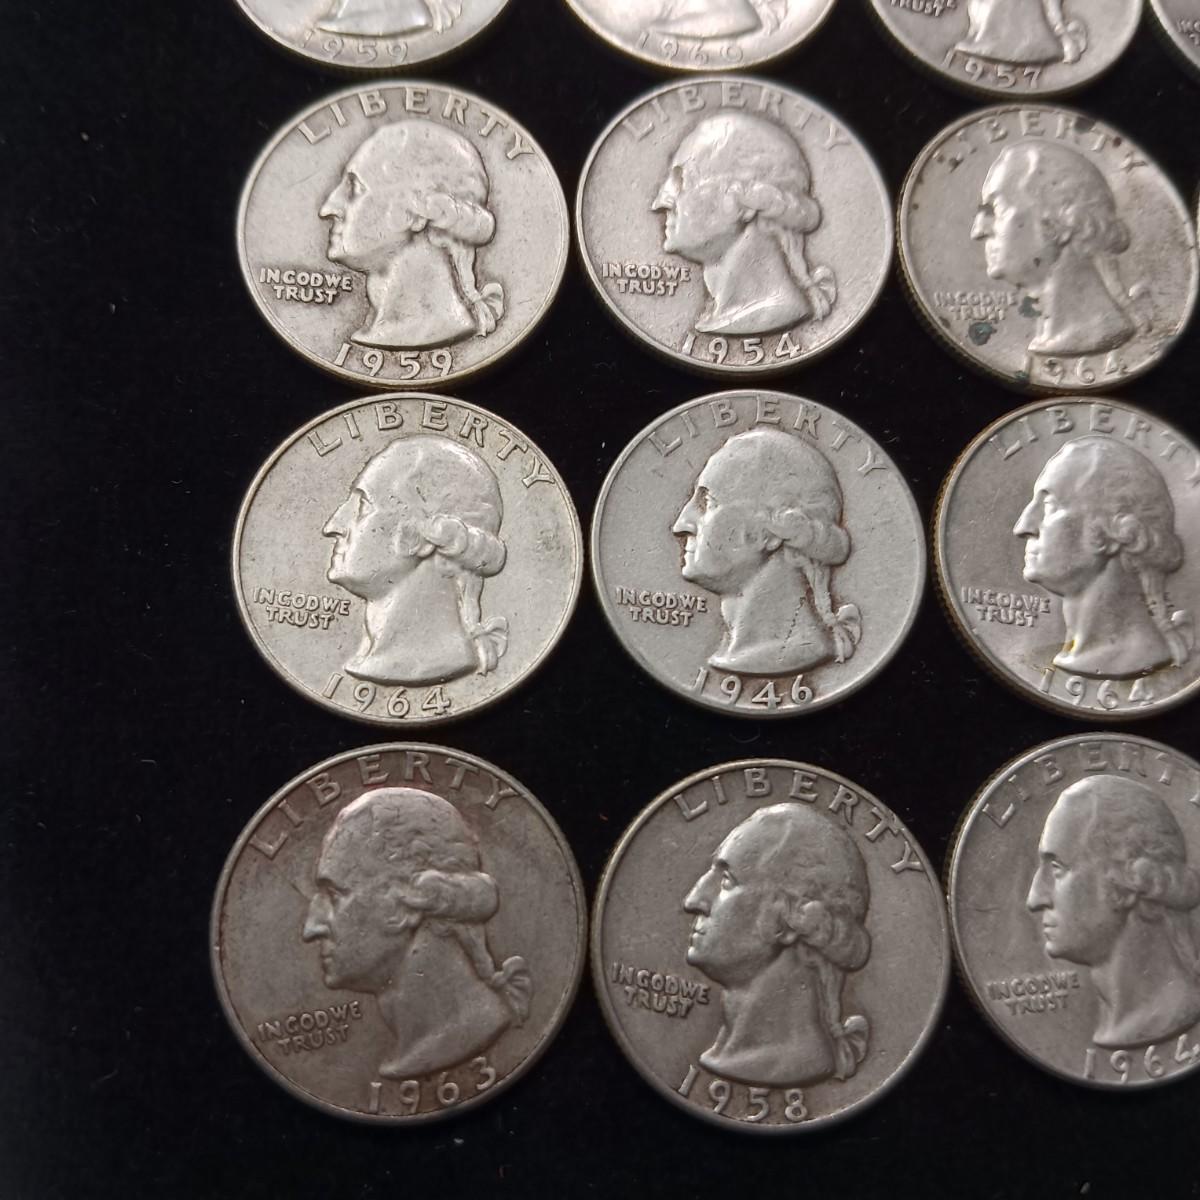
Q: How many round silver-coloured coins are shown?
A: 13